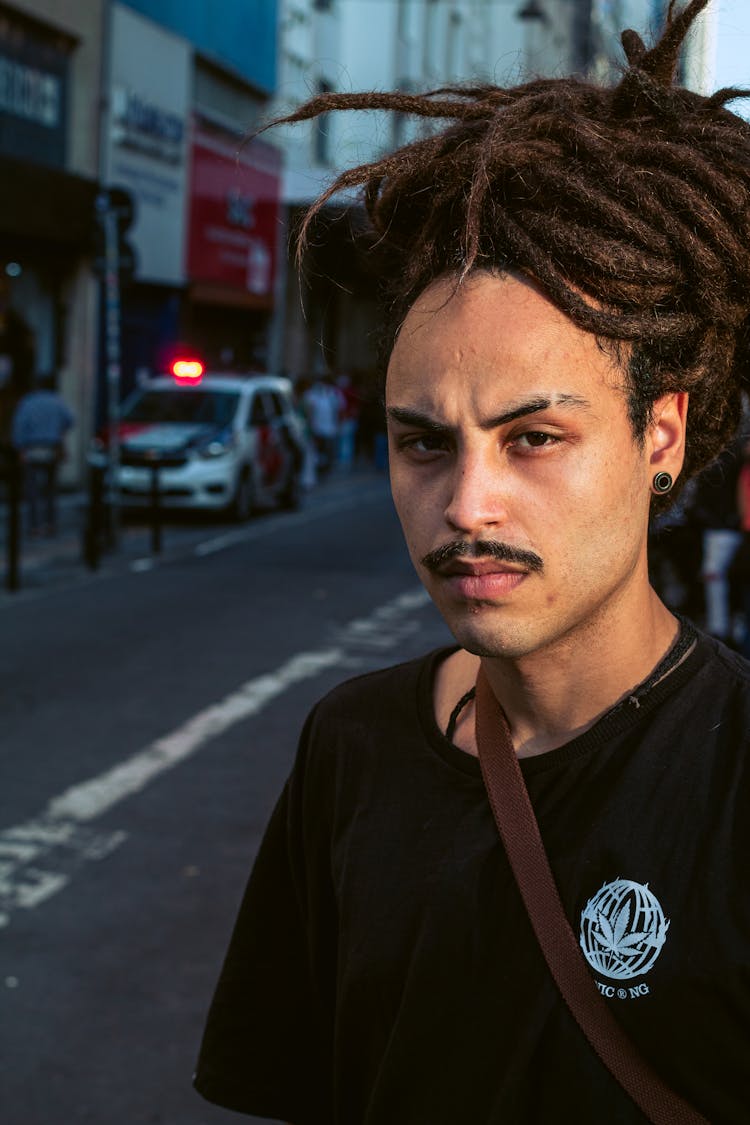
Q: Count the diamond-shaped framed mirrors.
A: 0